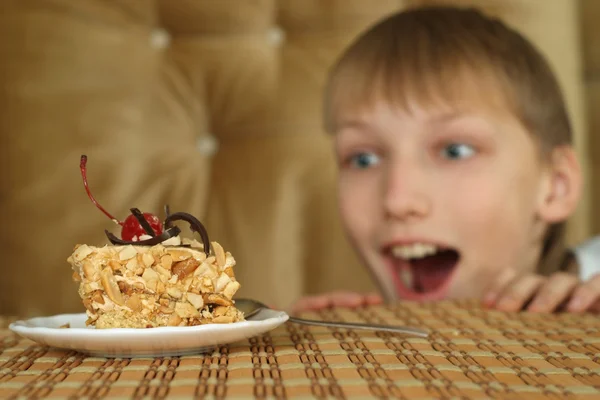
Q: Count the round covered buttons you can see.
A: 3